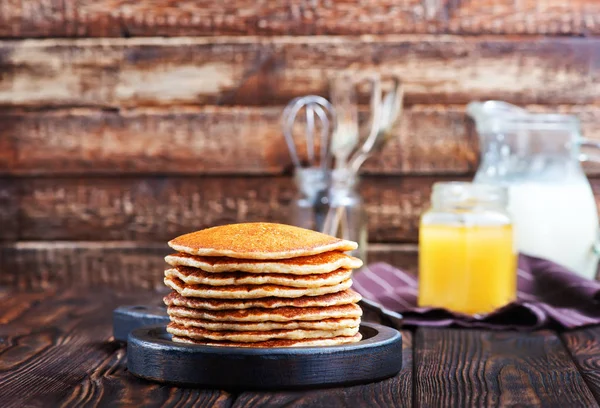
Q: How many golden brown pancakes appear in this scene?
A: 9